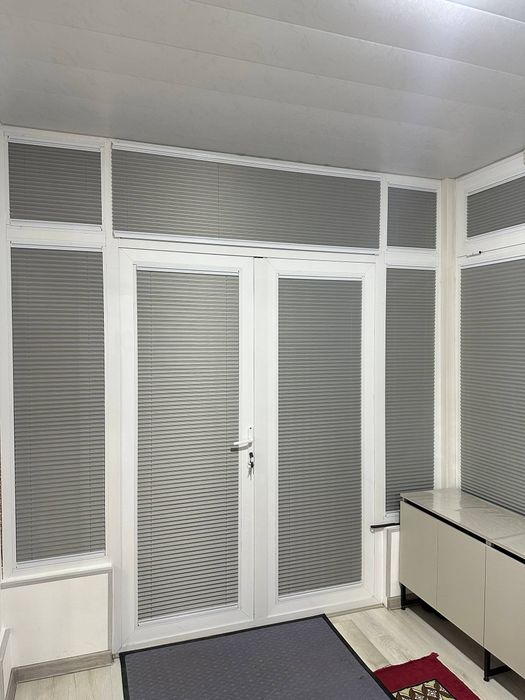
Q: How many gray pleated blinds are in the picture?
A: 9